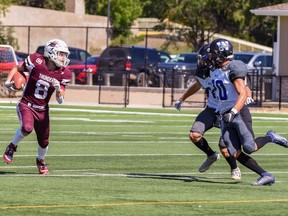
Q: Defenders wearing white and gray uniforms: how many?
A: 2